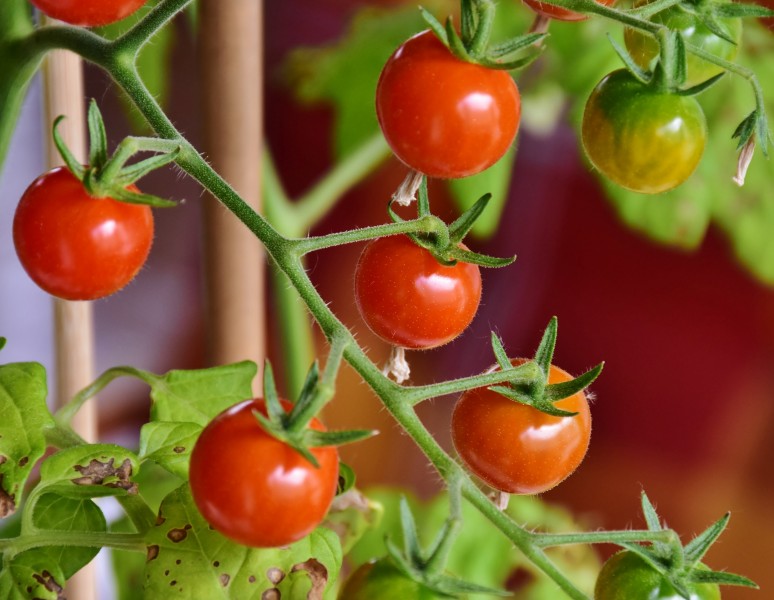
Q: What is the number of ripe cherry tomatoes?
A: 7